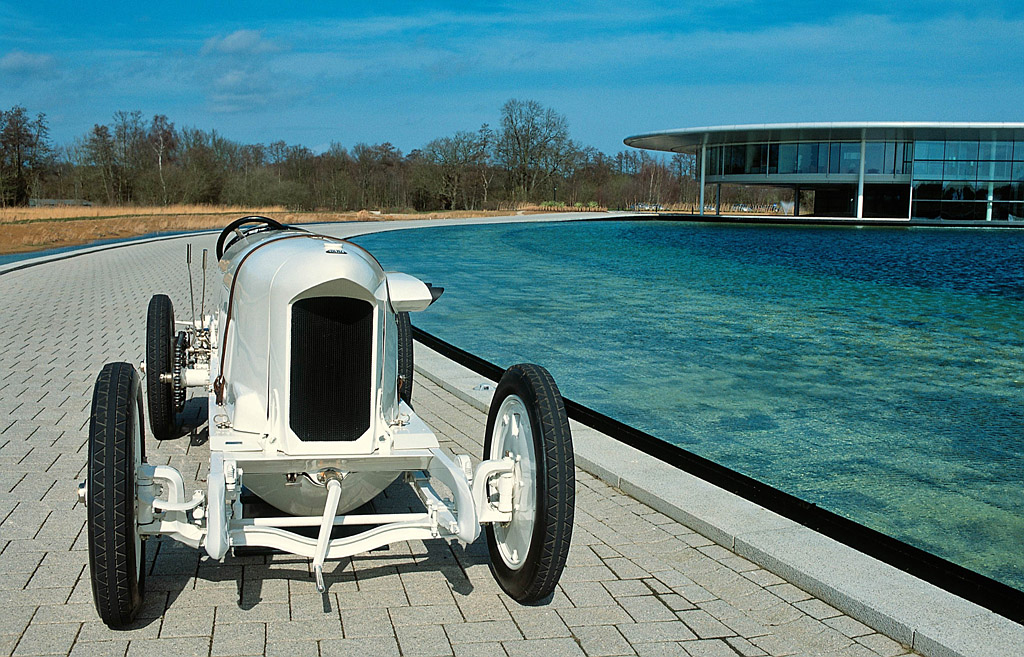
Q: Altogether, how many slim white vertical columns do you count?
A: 3